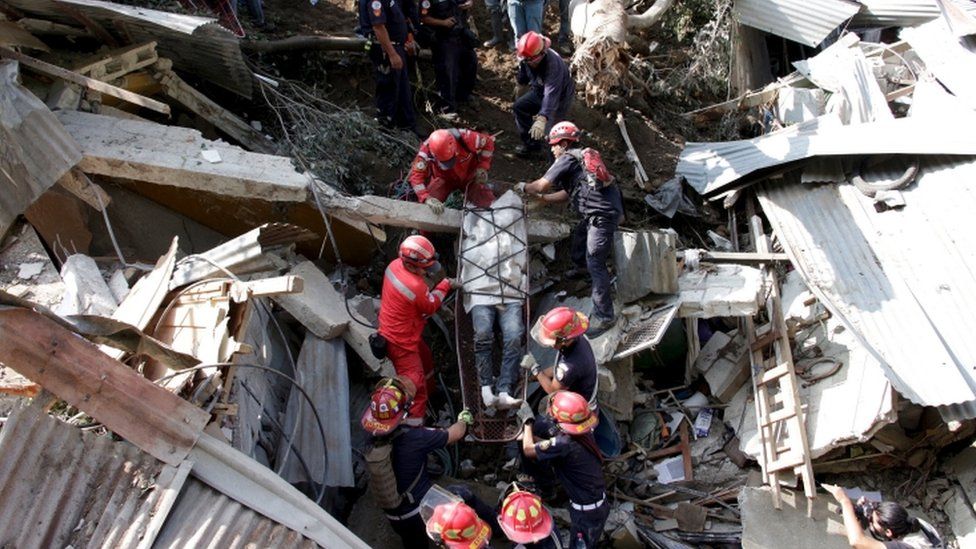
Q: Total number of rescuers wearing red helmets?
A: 9